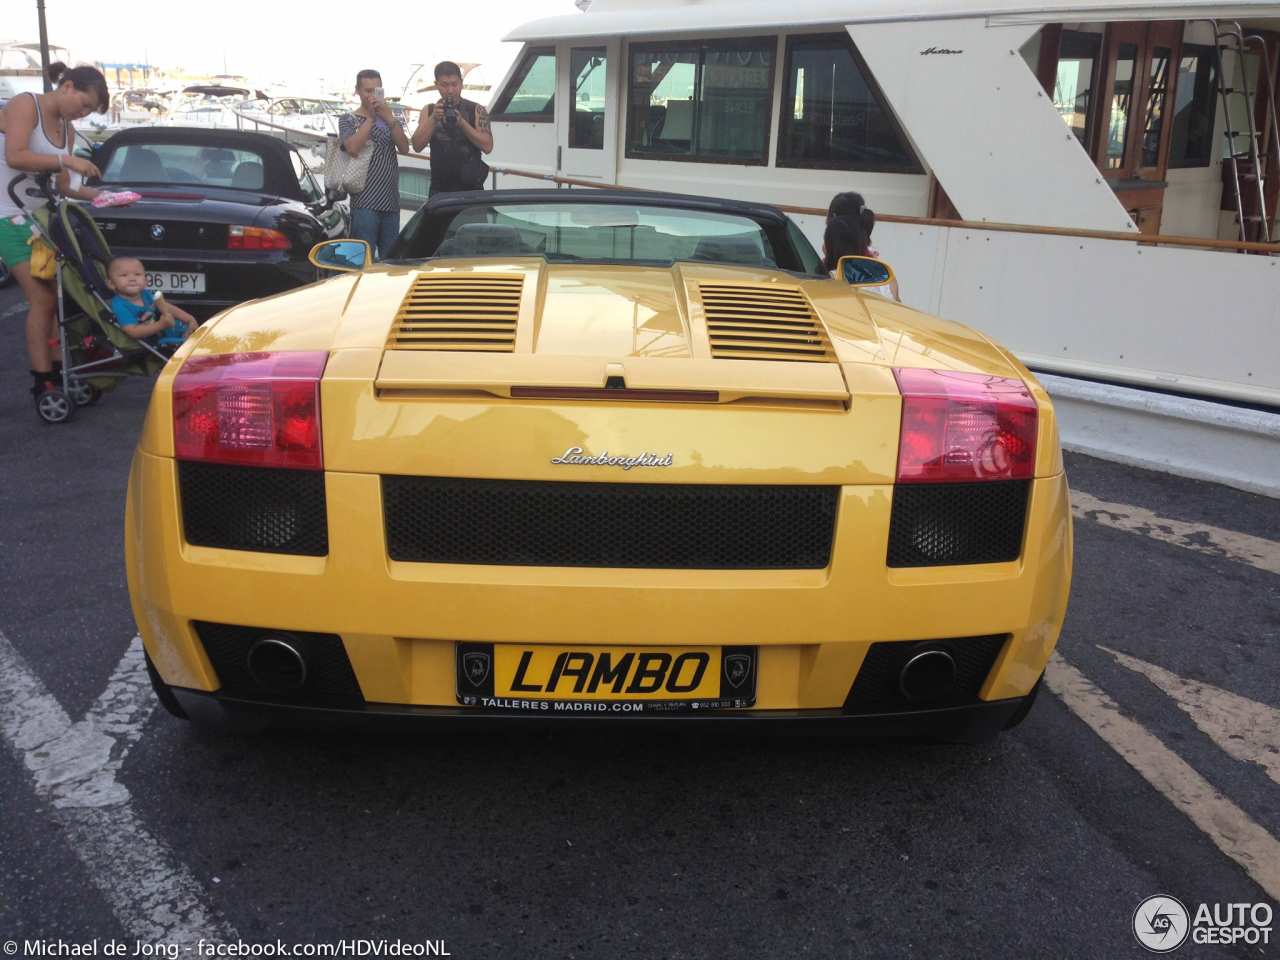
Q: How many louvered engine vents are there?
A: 2